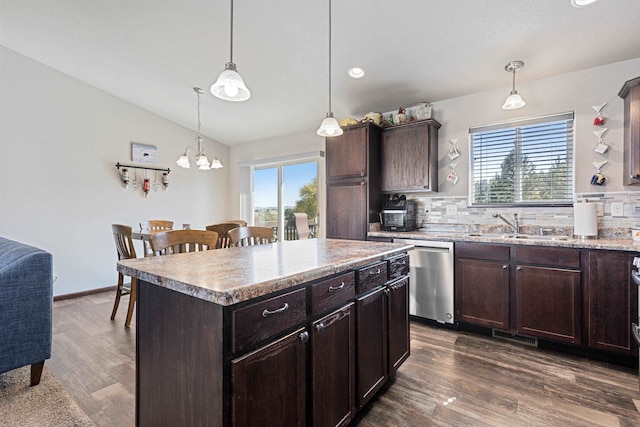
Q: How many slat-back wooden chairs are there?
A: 6